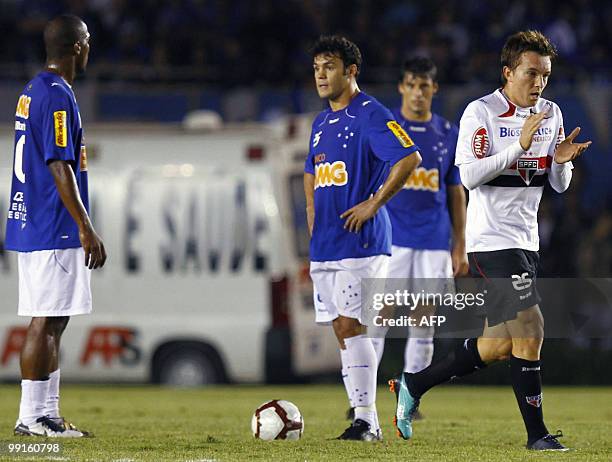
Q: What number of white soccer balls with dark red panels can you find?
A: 1